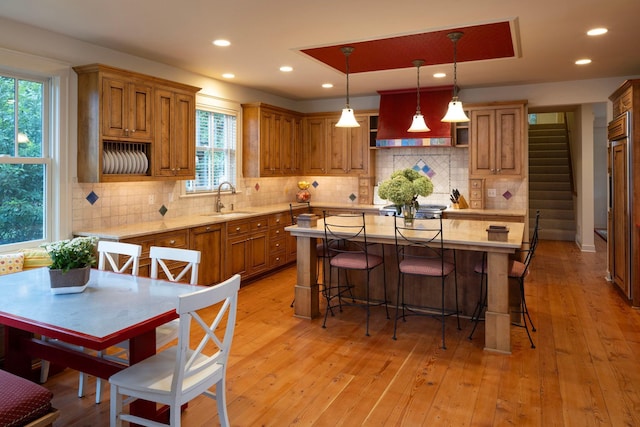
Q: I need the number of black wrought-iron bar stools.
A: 4